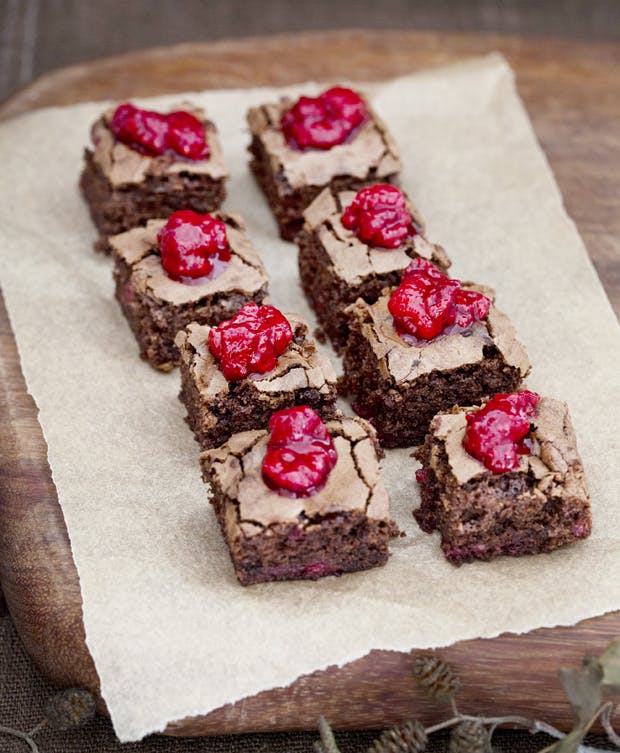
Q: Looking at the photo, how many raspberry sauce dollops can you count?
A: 8